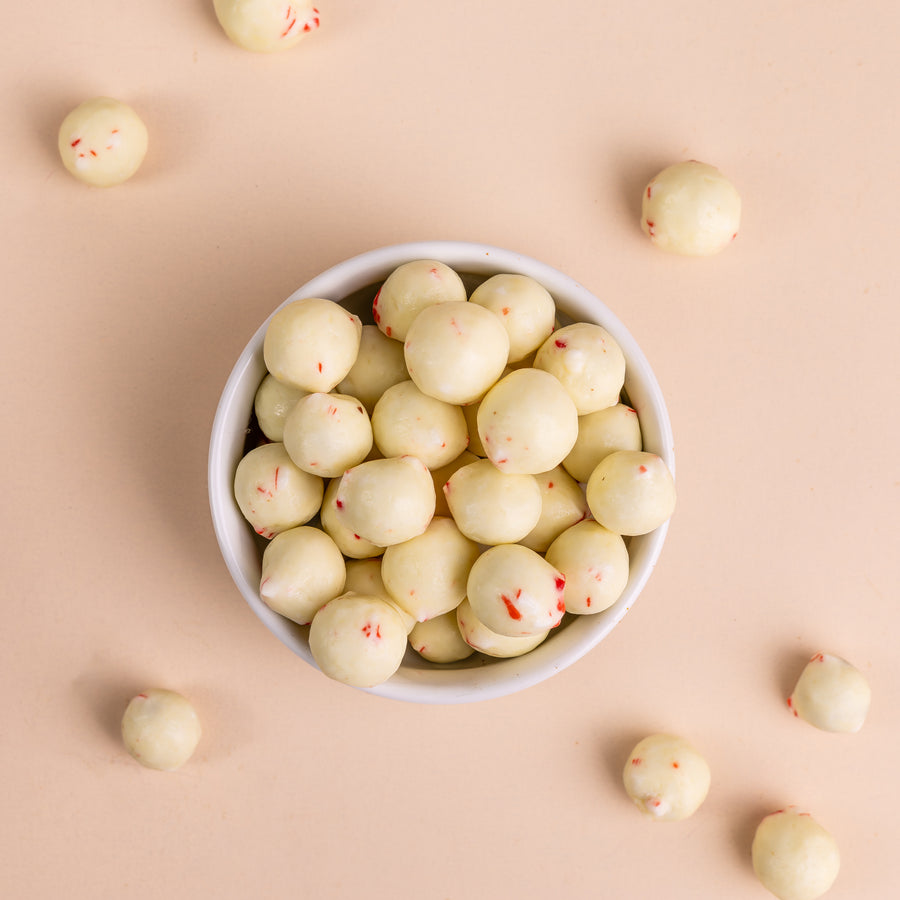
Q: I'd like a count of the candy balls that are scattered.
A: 7